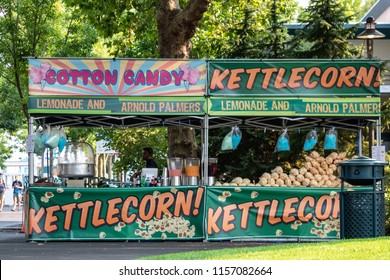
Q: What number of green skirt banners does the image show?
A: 2